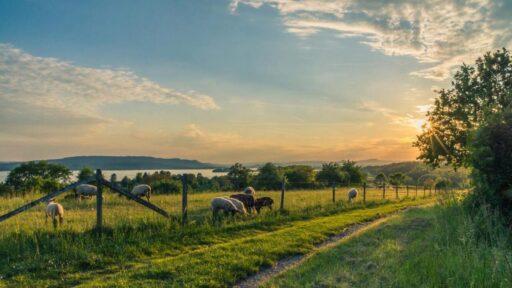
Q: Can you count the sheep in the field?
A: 9